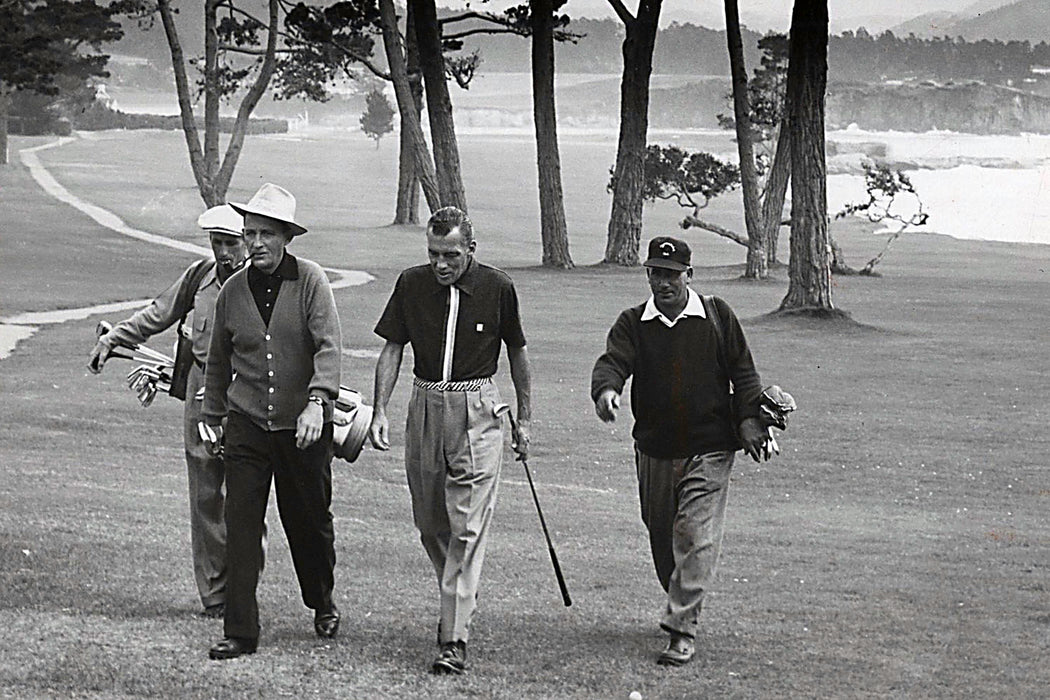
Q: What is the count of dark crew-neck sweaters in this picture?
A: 1